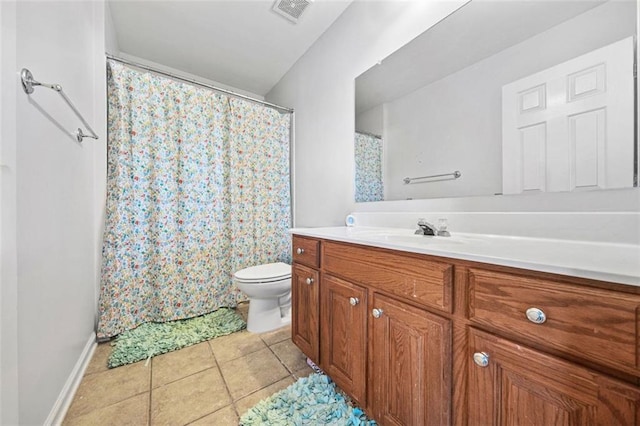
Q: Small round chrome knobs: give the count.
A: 6